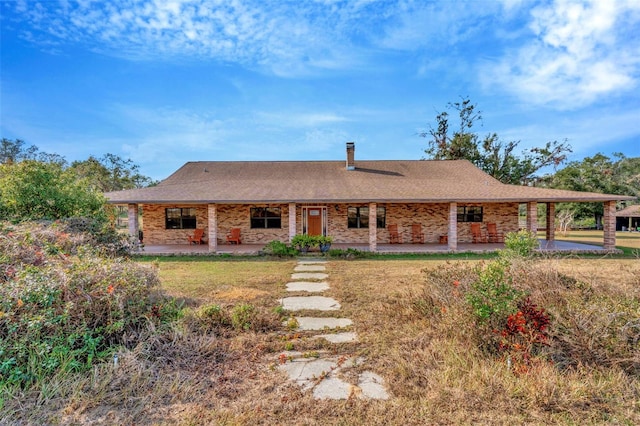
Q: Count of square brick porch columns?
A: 8